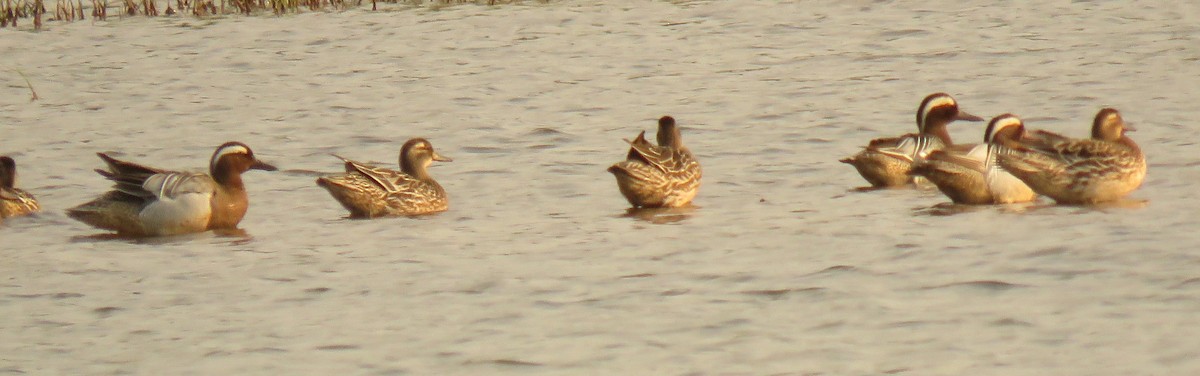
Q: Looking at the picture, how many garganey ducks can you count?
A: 7